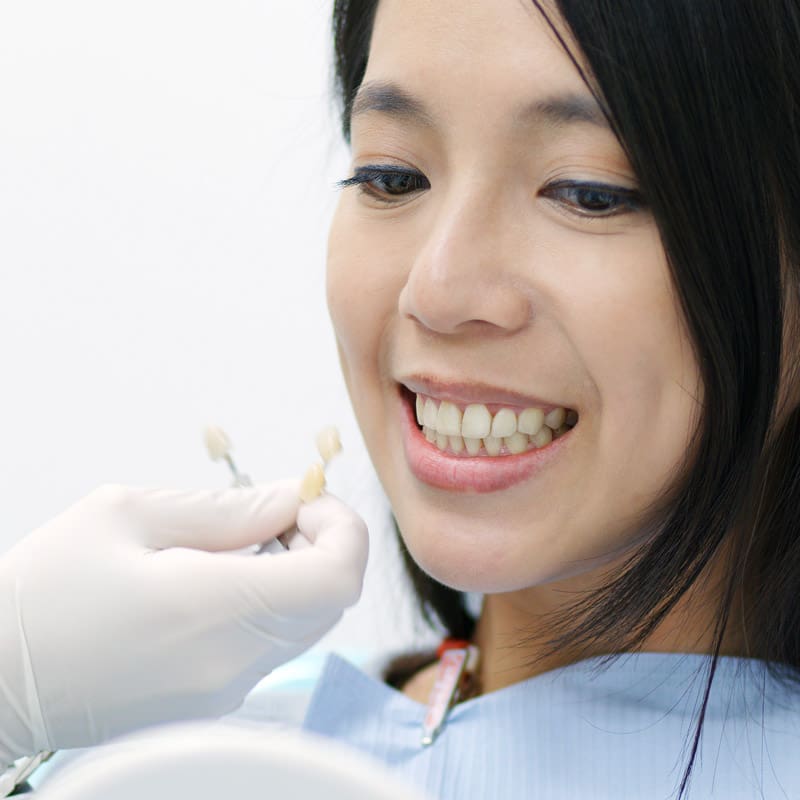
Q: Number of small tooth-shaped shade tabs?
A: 3